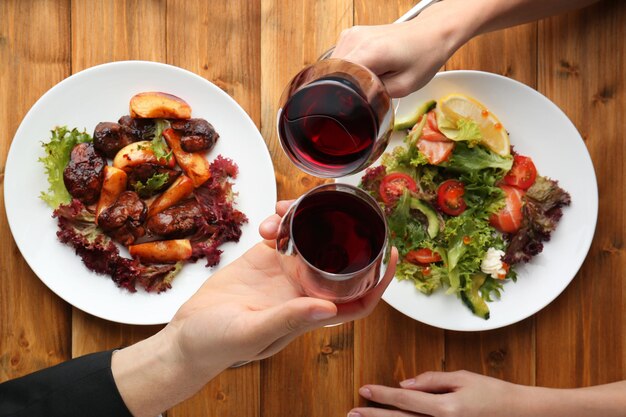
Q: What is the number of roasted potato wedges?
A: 6